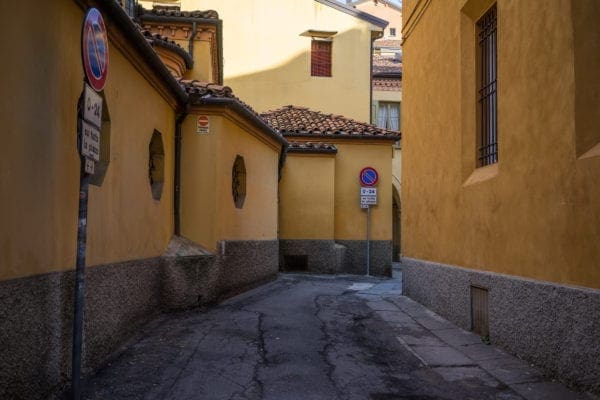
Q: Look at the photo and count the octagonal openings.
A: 3